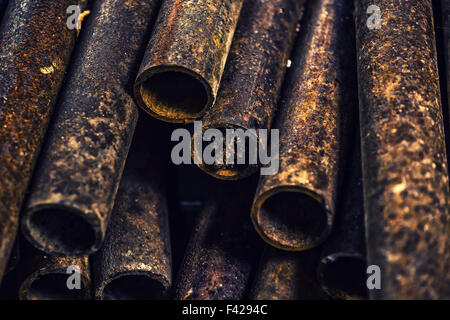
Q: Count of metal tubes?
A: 11